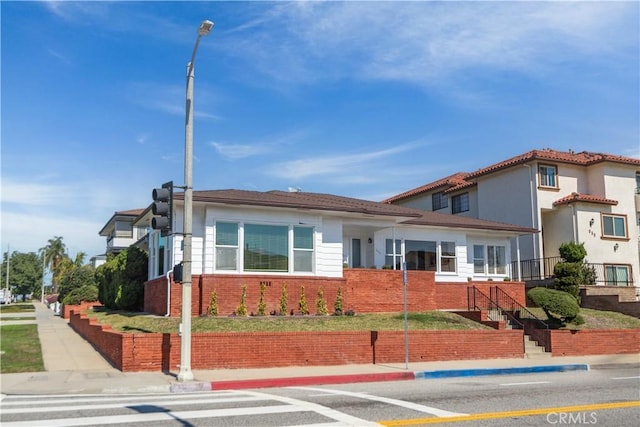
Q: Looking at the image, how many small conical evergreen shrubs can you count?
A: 7